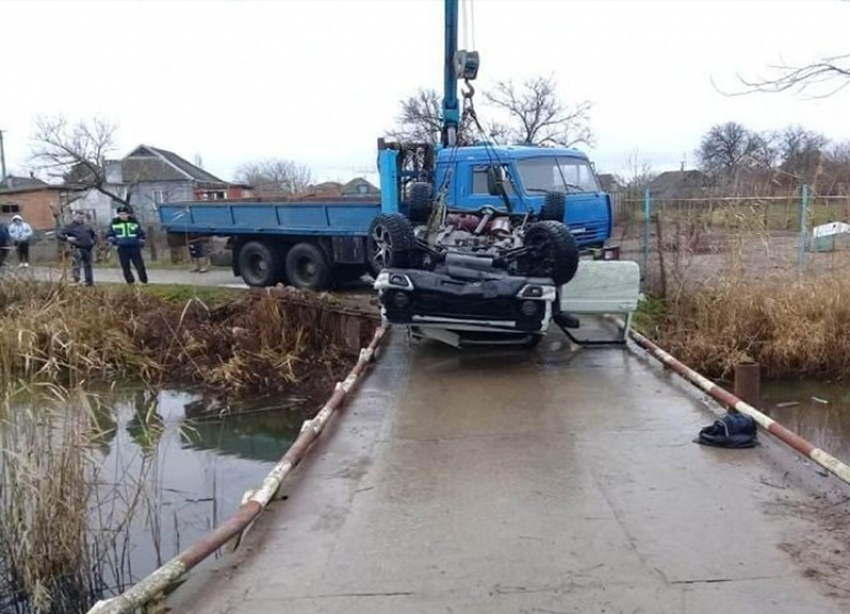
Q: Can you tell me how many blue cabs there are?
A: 1